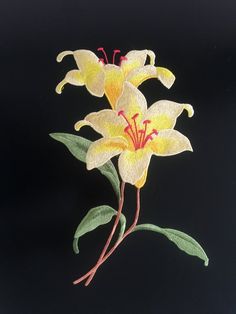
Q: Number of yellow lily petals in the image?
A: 12